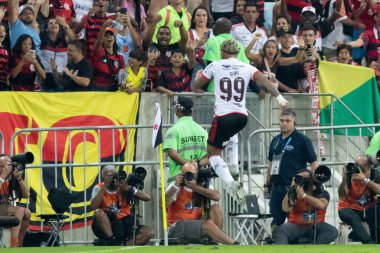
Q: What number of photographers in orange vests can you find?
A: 5